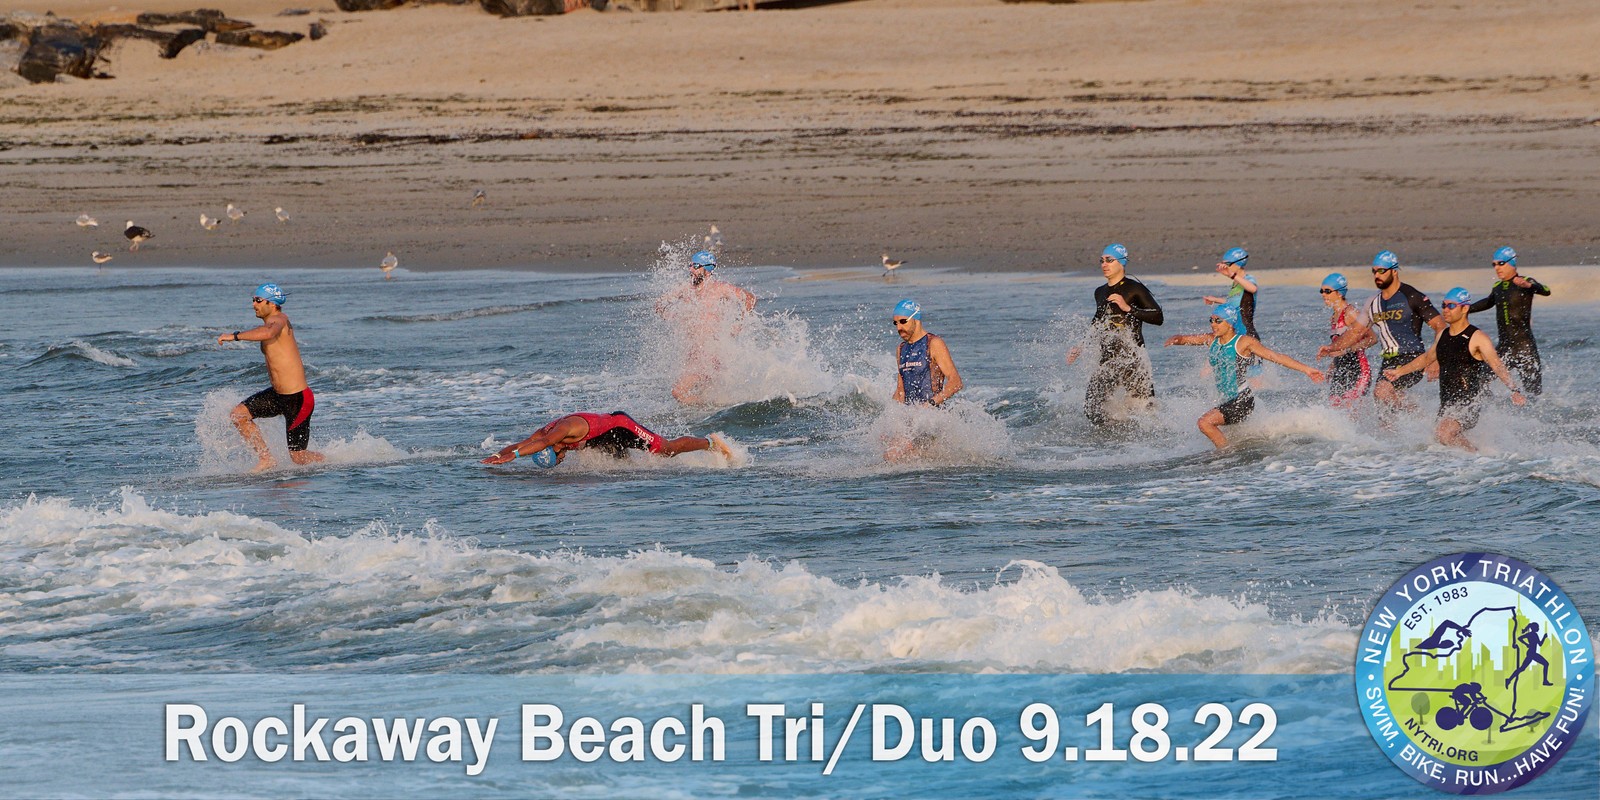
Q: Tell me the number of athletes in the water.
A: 11